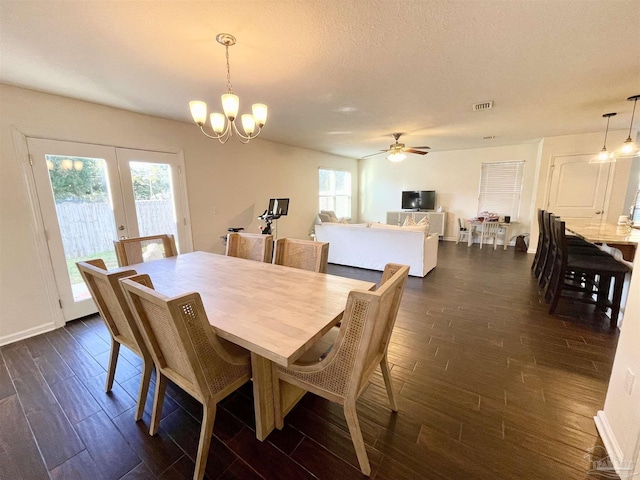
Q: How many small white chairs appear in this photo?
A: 2